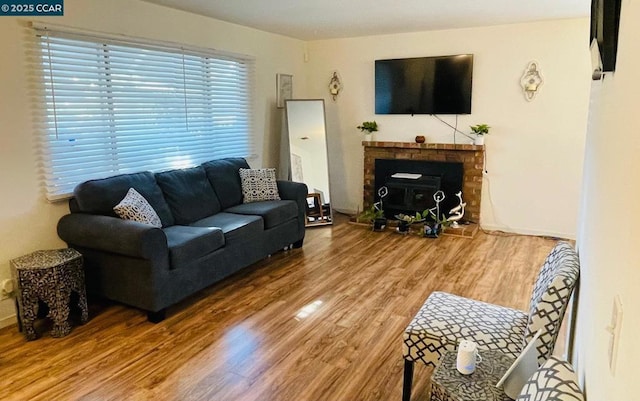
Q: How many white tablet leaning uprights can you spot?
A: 1